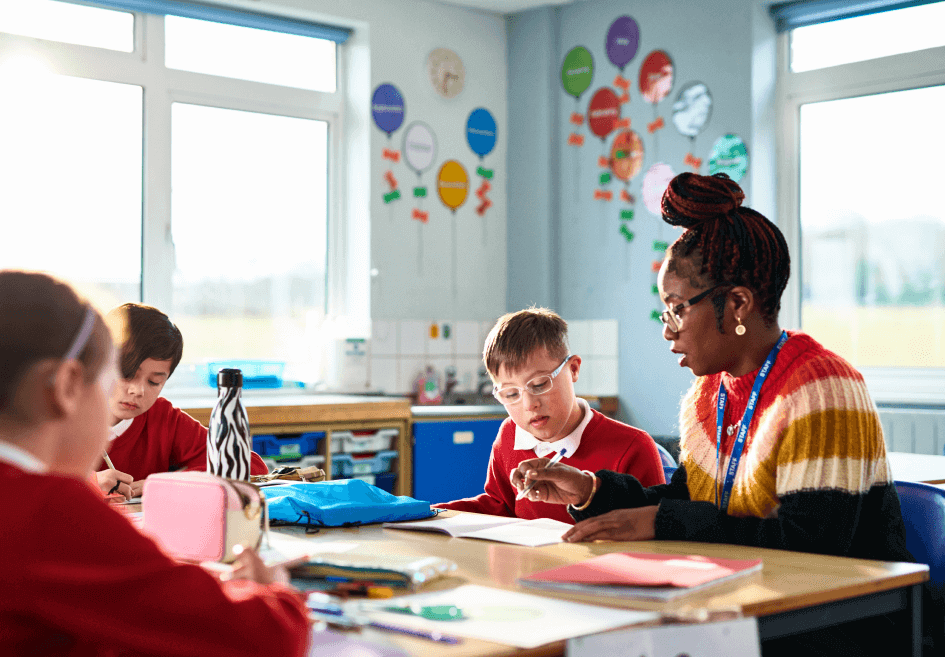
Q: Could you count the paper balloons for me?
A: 12